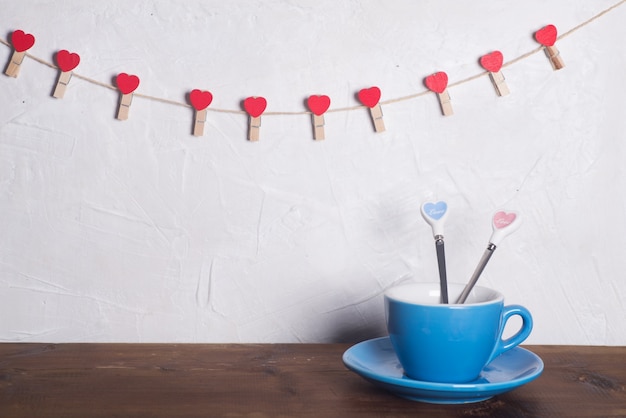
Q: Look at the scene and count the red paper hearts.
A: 10